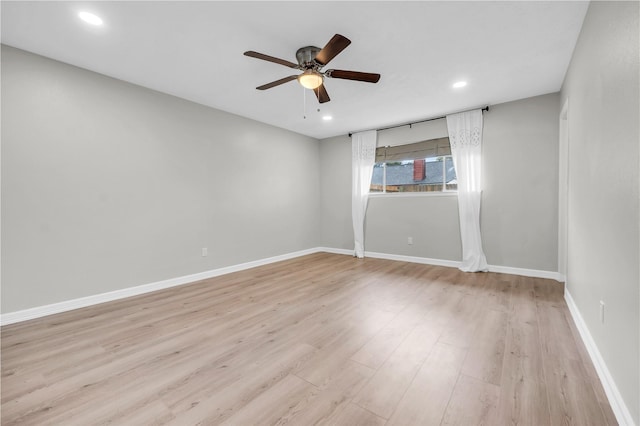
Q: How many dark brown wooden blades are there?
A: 5